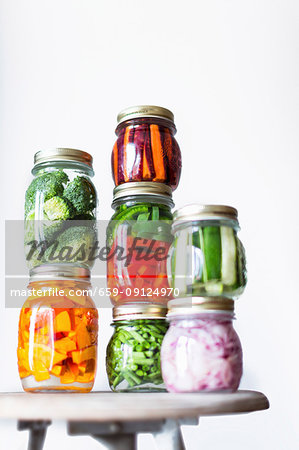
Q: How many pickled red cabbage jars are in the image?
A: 1